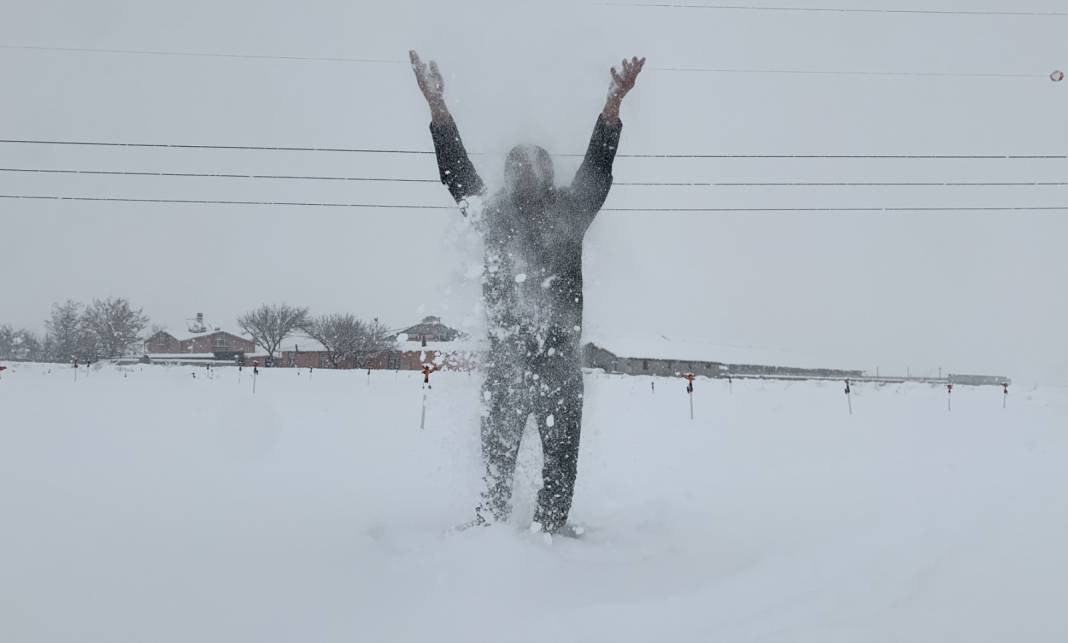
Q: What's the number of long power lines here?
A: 5